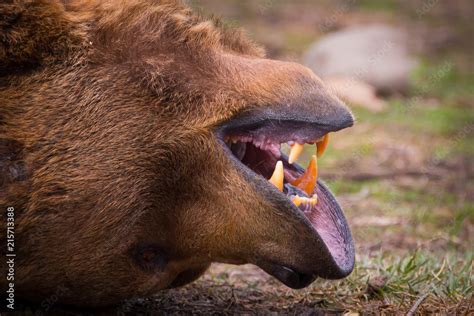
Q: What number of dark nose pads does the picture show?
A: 1